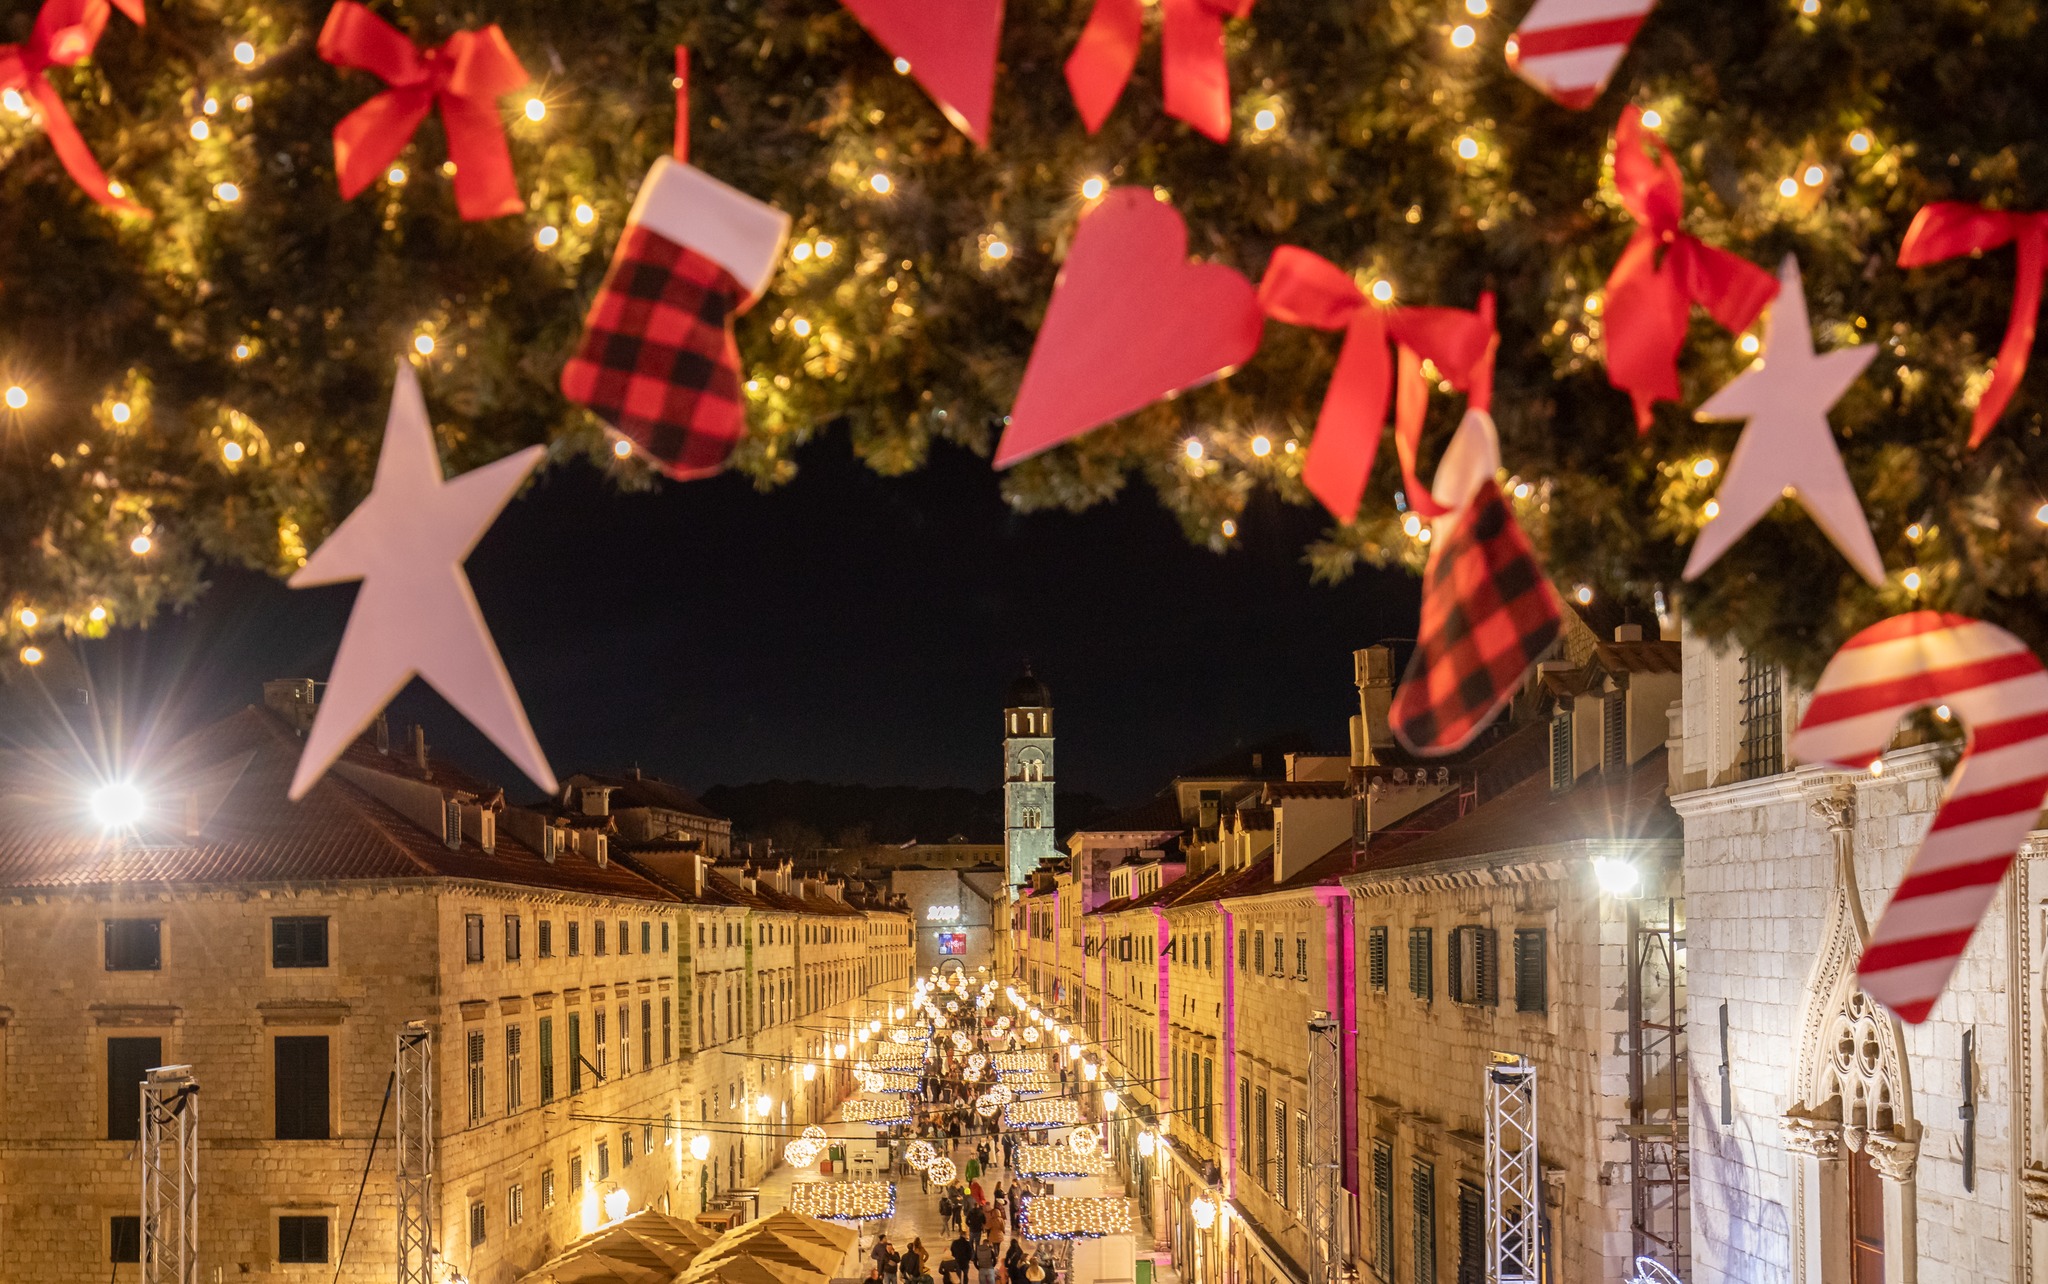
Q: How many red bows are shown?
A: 6